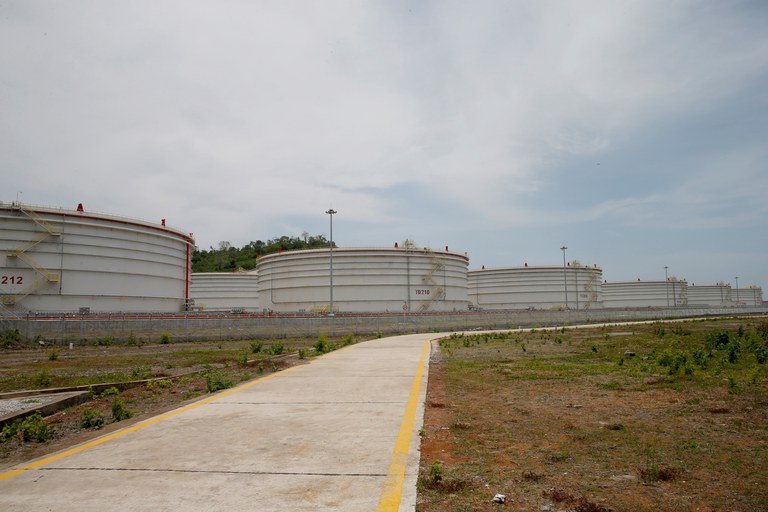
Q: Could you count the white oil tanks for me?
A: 7